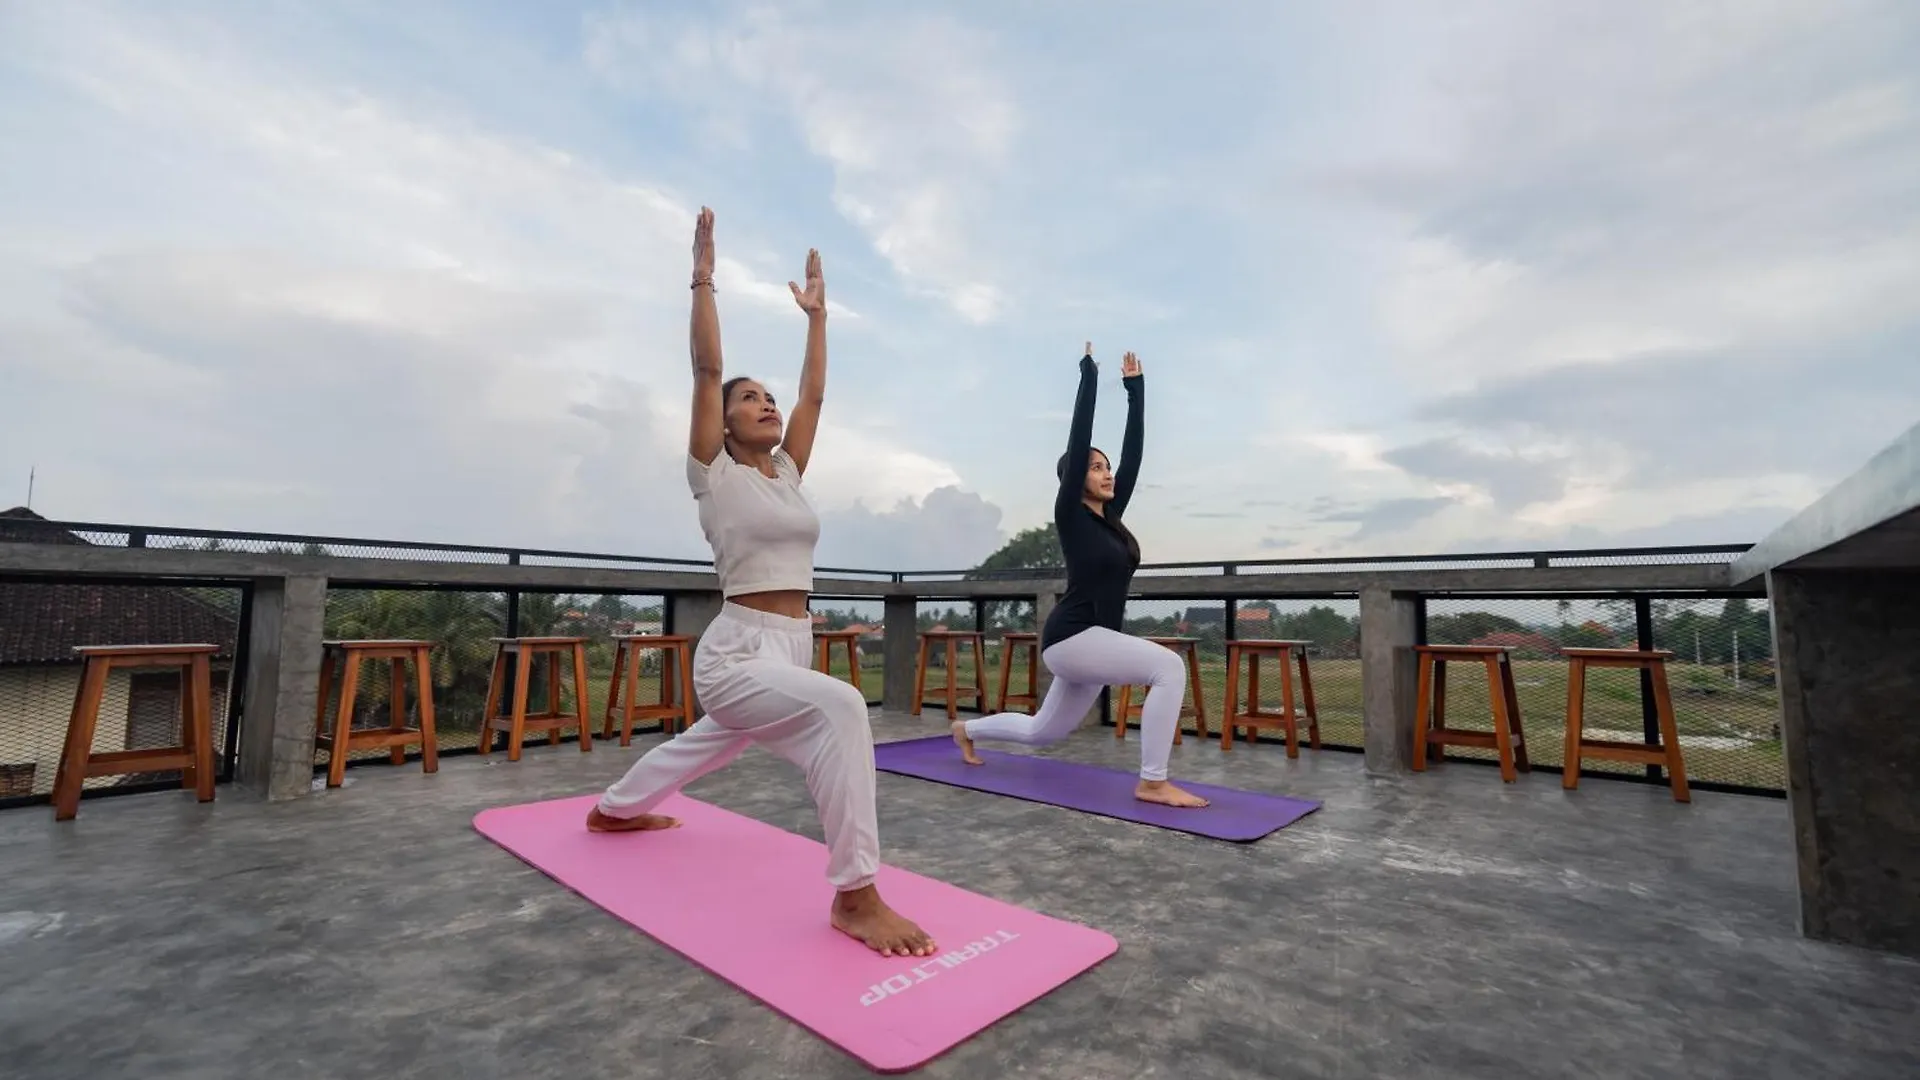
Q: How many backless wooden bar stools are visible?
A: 11